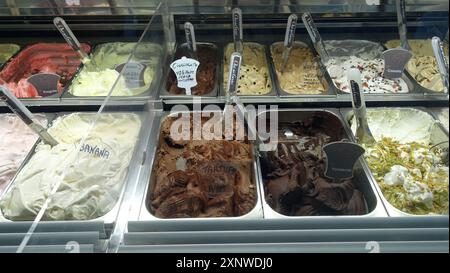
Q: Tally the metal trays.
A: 14